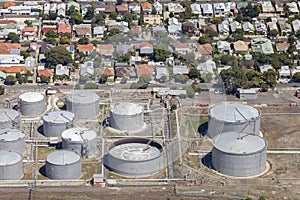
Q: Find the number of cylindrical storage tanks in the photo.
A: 12